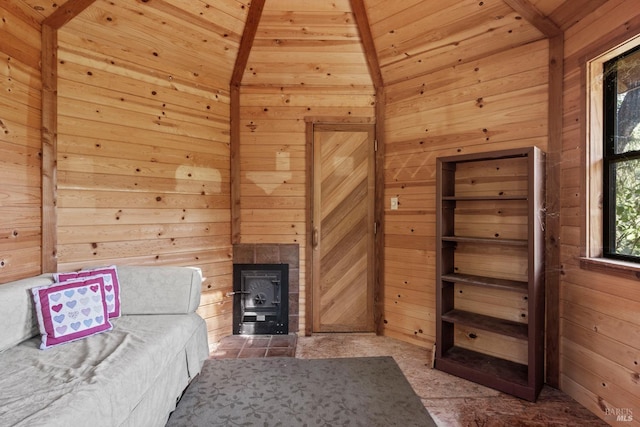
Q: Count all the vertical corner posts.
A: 4